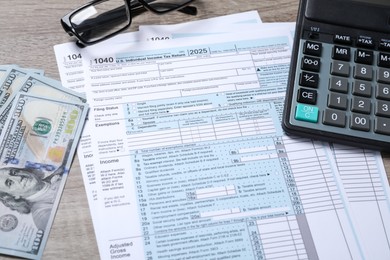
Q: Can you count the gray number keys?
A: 11